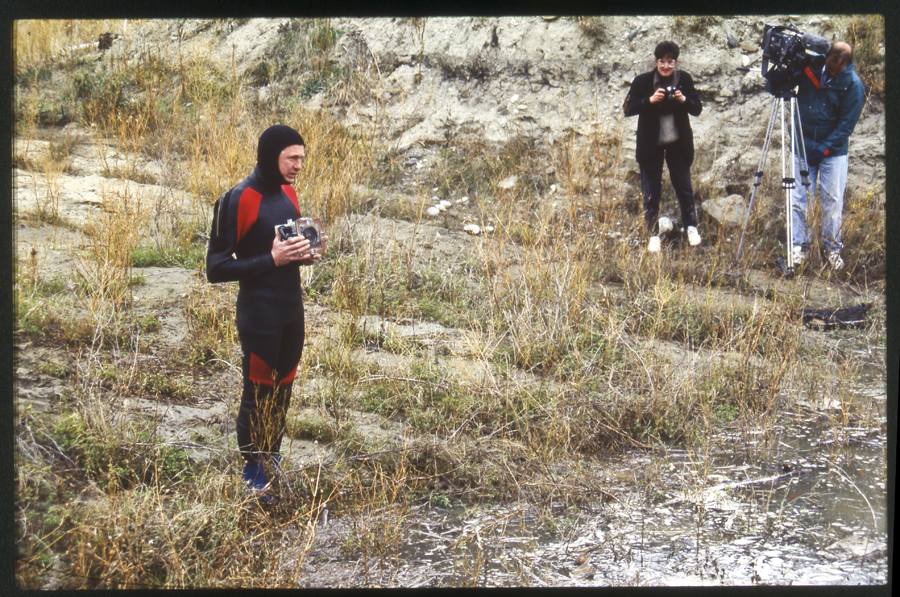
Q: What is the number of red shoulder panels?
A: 2